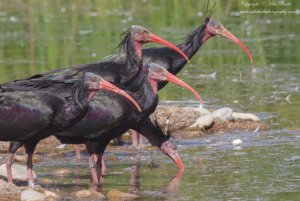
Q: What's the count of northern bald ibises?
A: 5